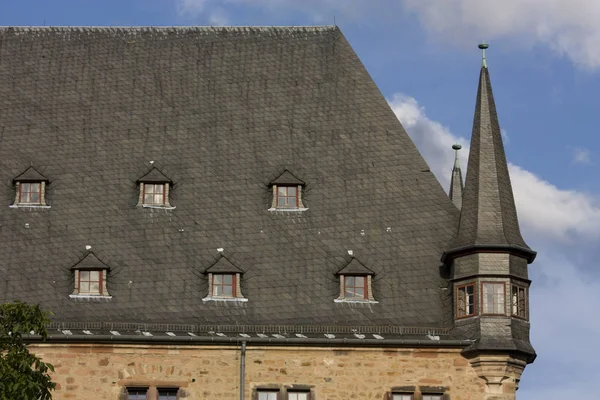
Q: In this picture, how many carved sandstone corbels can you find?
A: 1